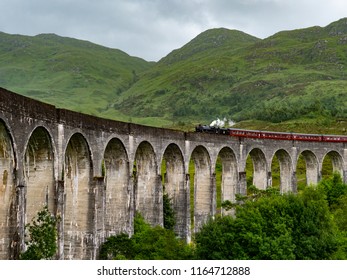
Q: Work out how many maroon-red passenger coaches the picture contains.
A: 4